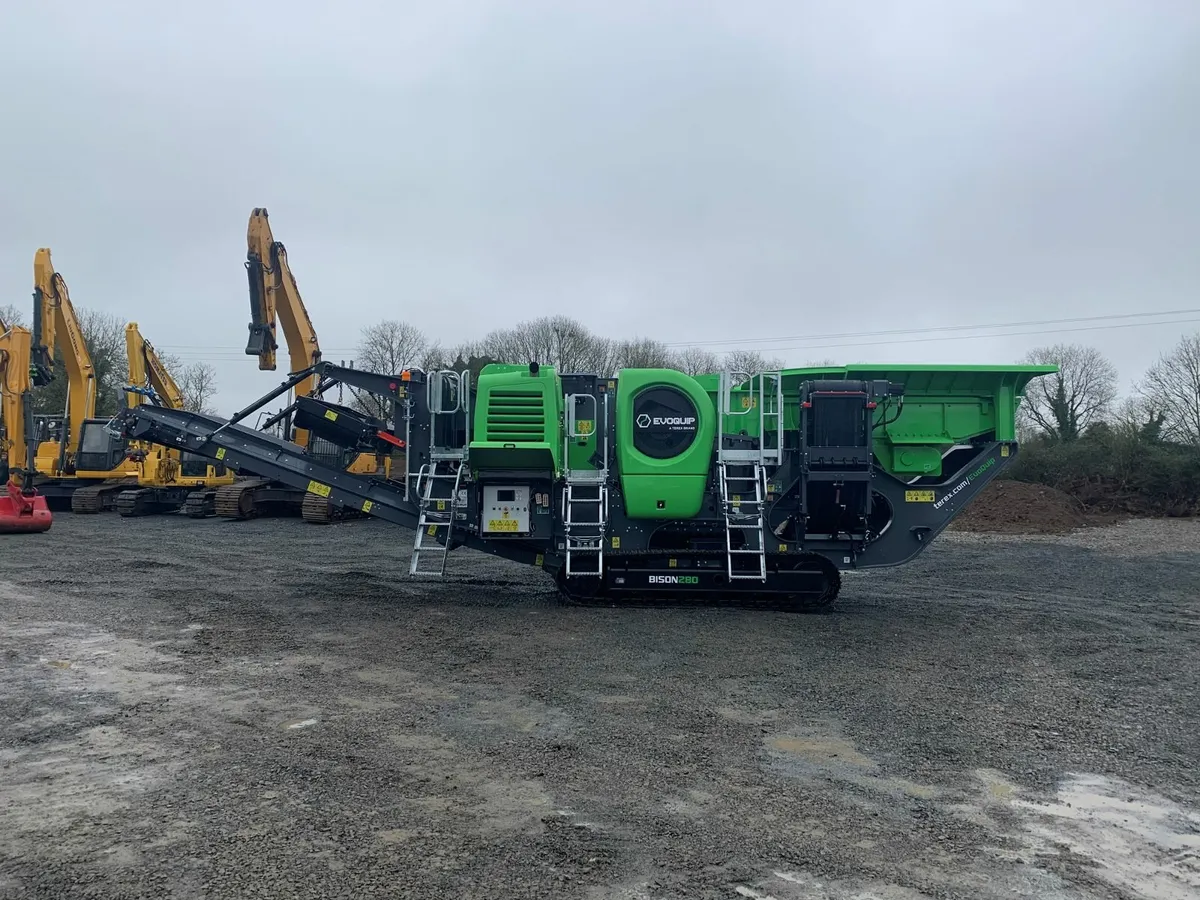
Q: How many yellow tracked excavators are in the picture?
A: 4